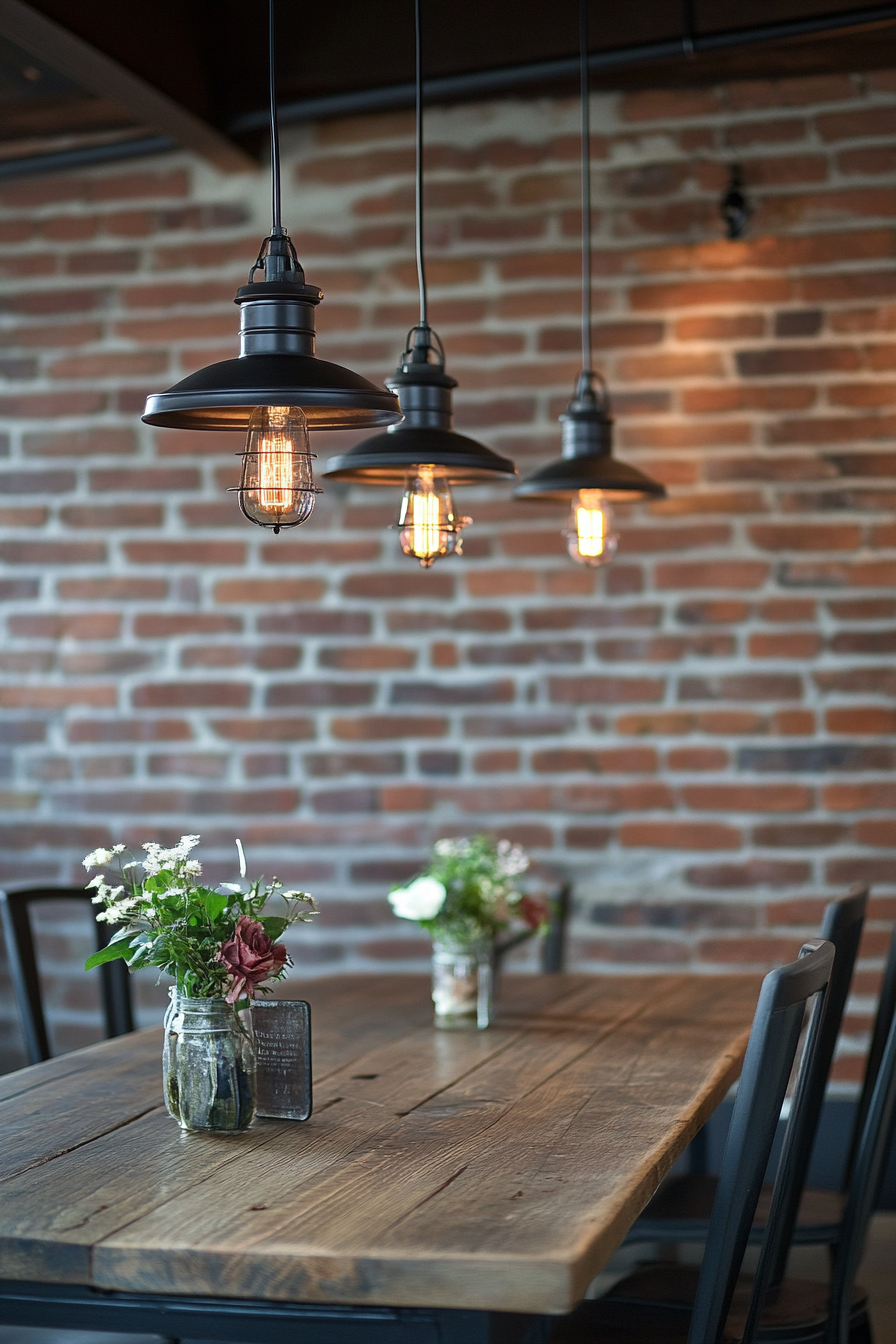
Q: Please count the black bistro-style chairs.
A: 5